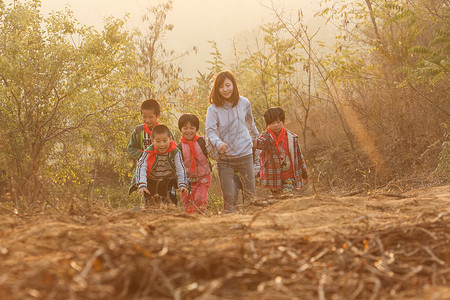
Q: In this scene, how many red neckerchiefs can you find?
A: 4